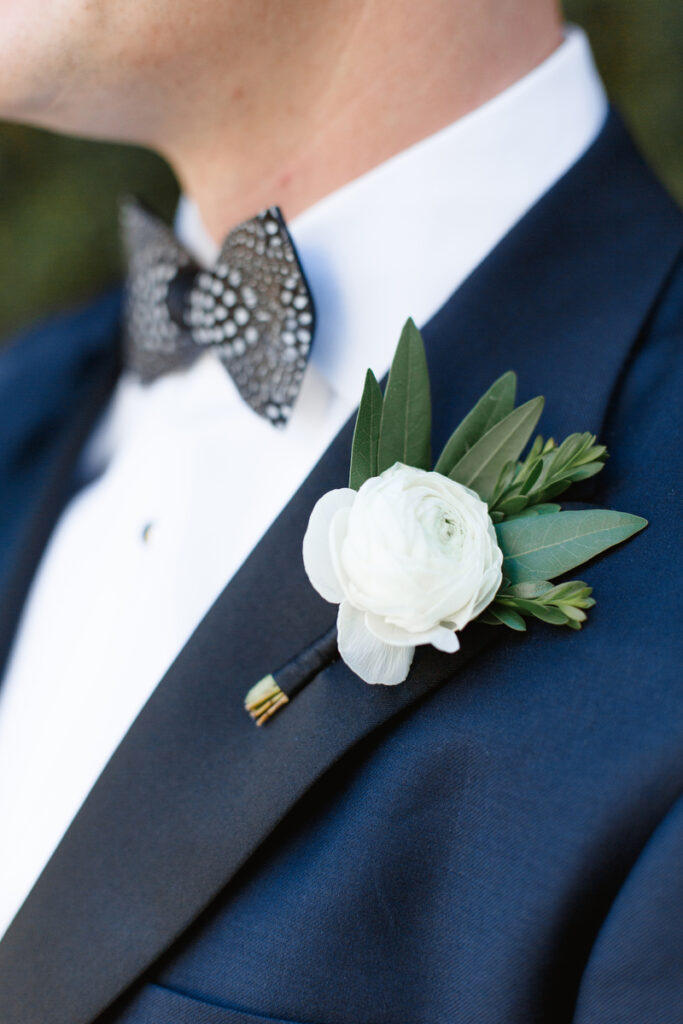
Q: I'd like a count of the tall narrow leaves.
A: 5